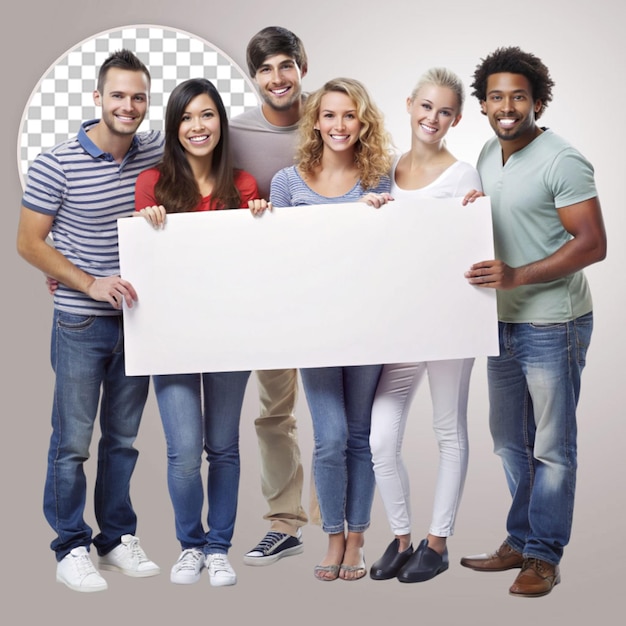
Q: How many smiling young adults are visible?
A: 6